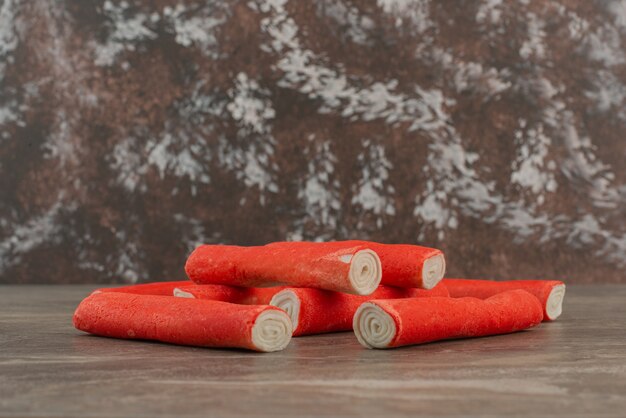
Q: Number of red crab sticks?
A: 8